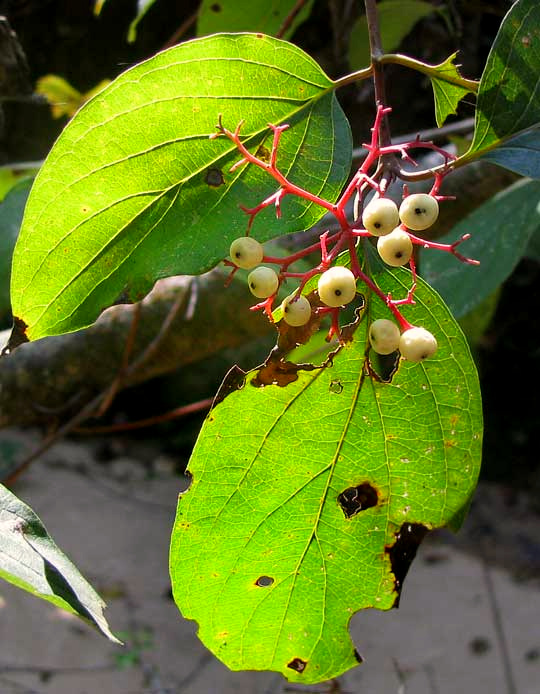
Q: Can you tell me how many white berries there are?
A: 9